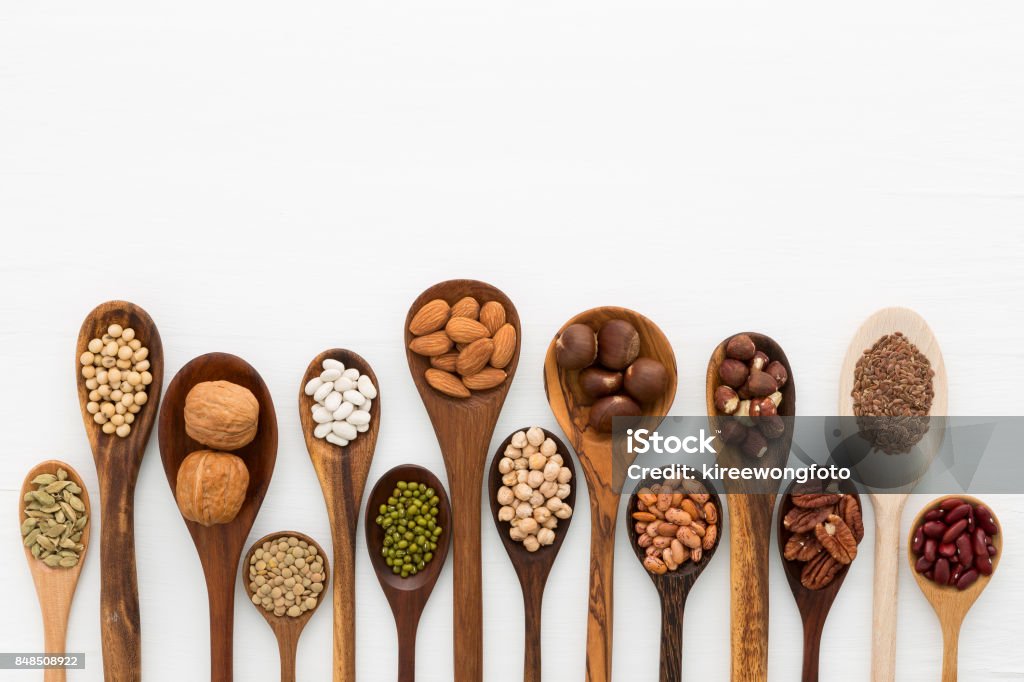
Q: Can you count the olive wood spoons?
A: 1